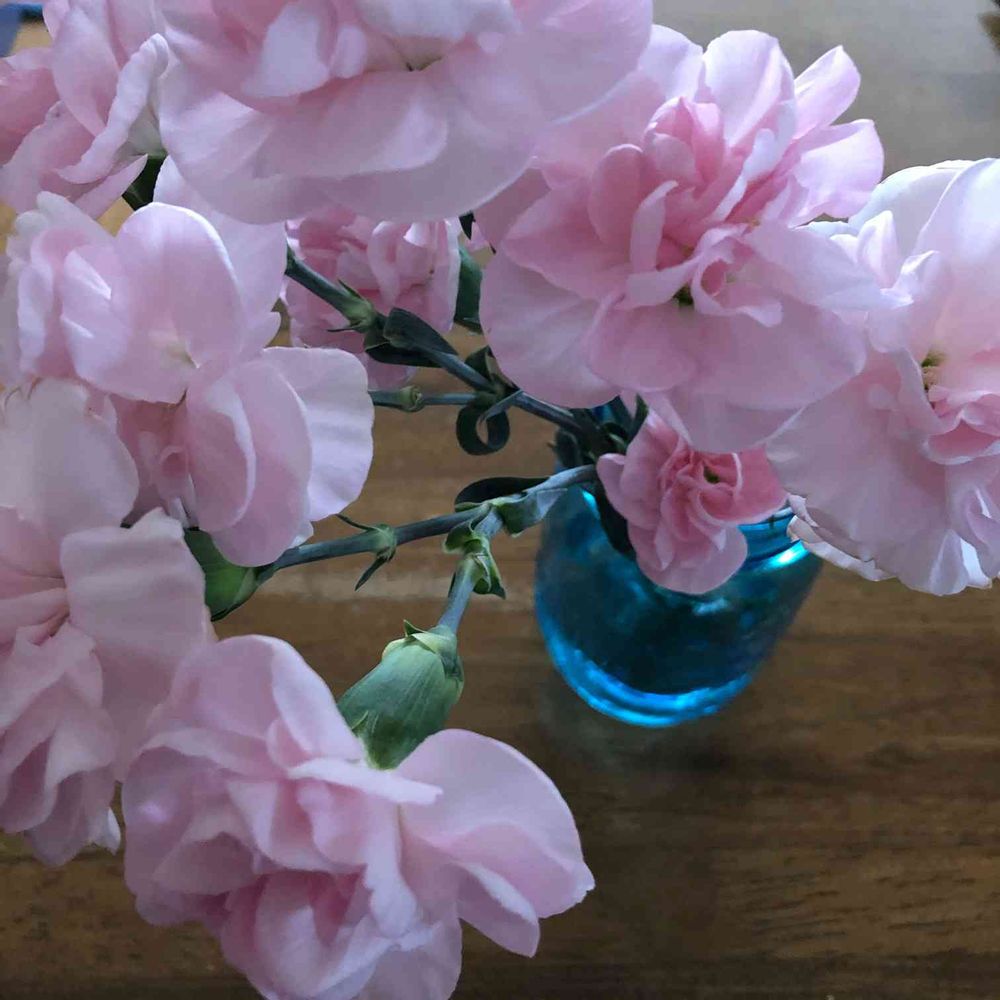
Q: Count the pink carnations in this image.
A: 9